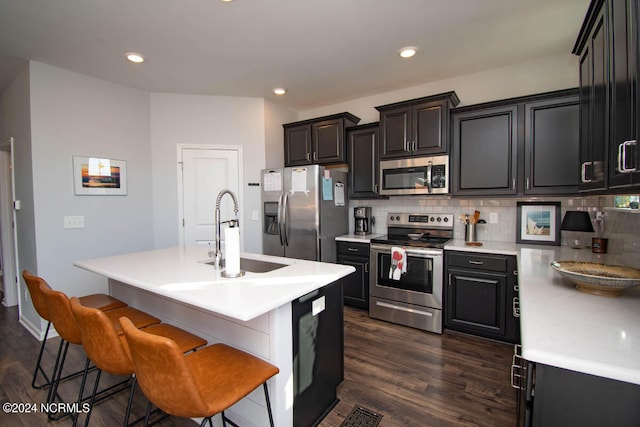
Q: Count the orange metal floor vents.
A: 0